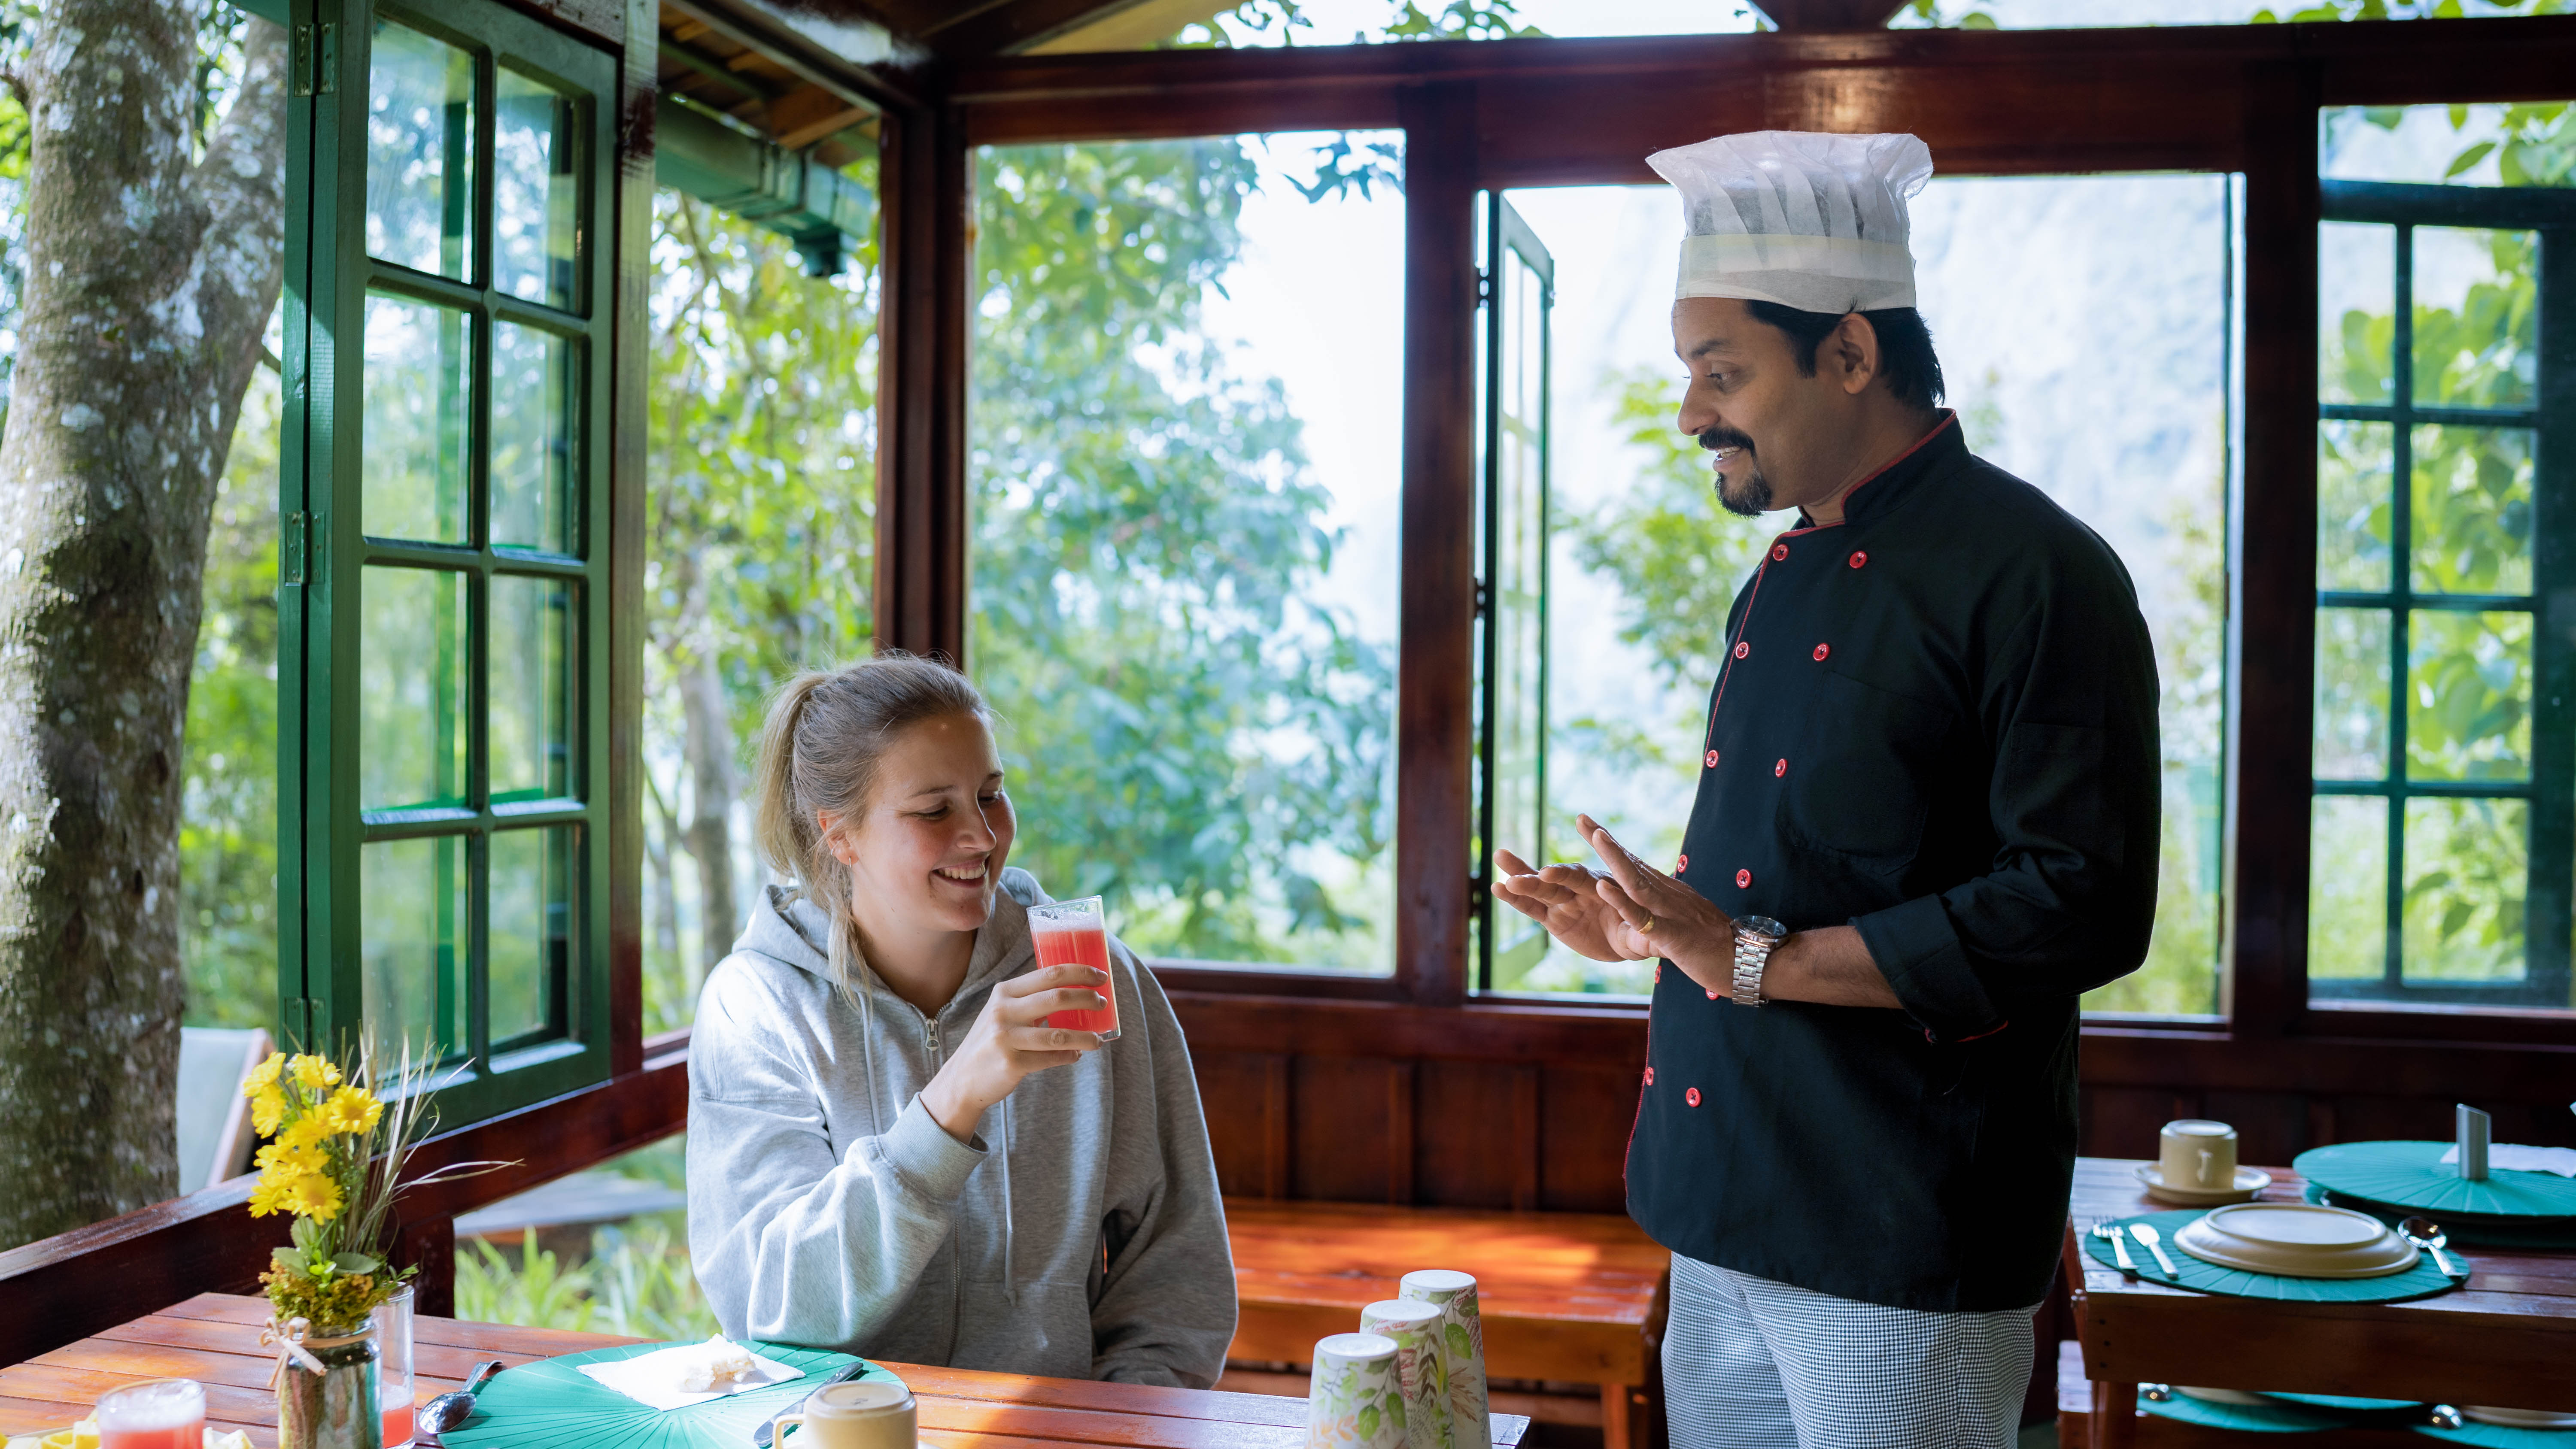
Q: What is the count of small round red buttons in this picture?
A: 12